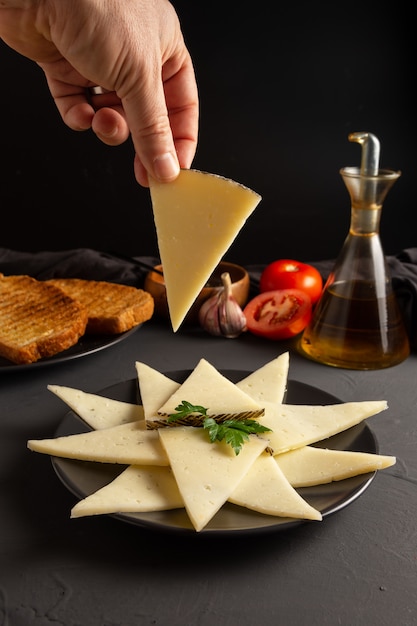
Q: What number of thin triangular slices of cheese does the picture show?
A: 11